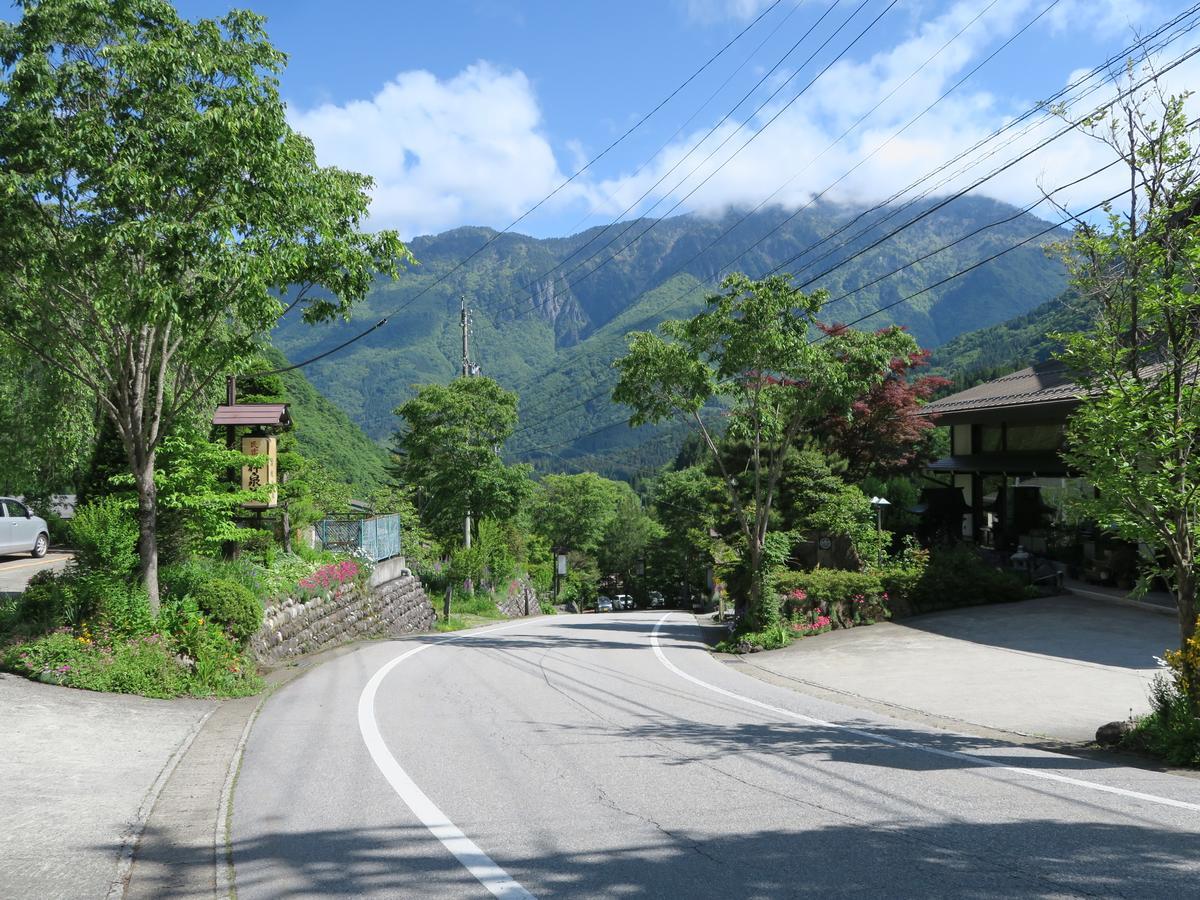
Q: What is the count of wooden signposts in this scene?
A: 1